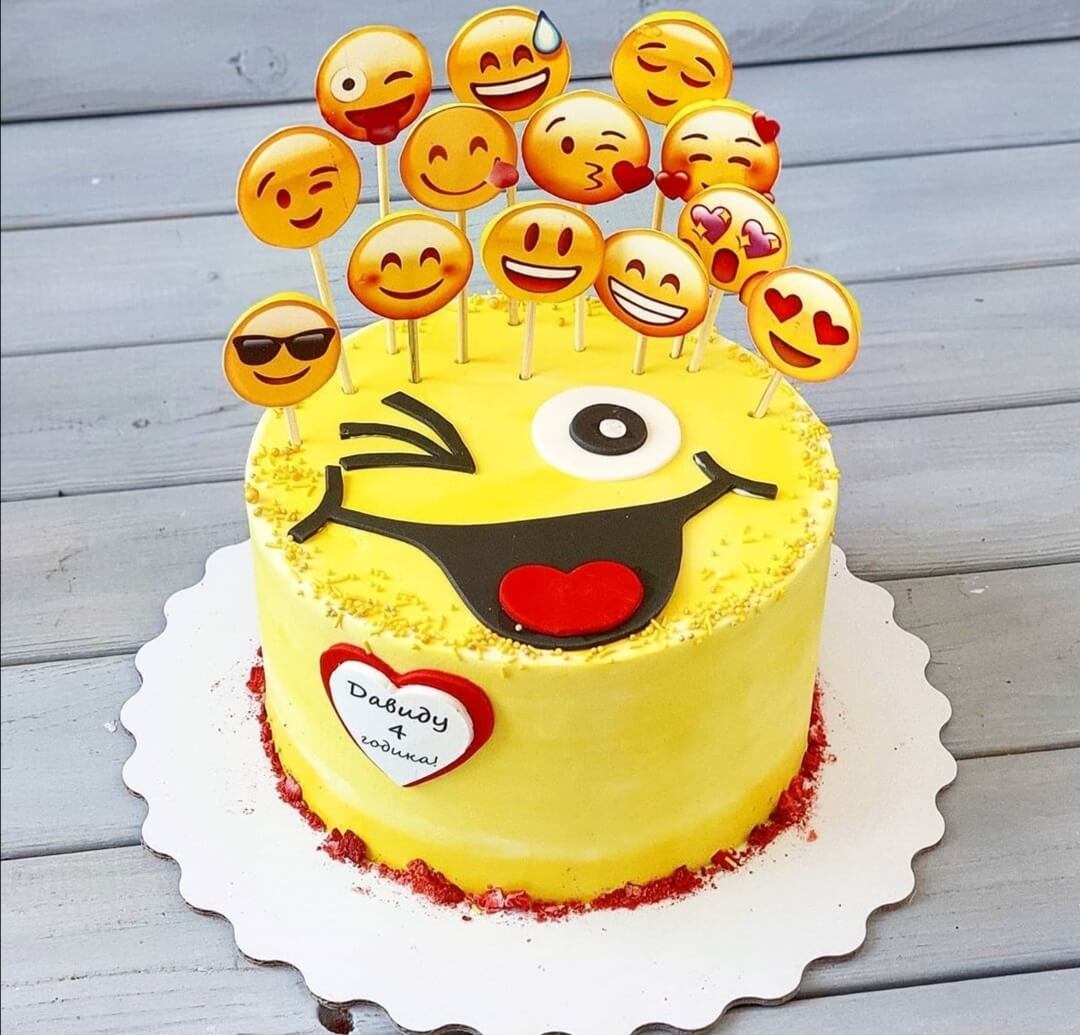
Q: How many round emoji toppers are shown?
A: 13